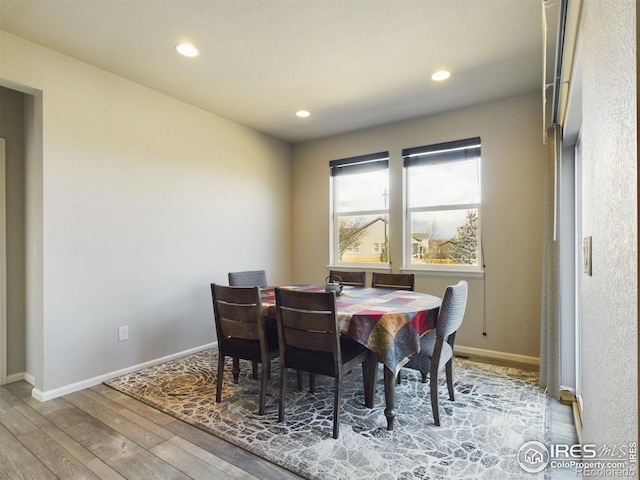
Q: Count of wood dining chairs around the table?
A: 4